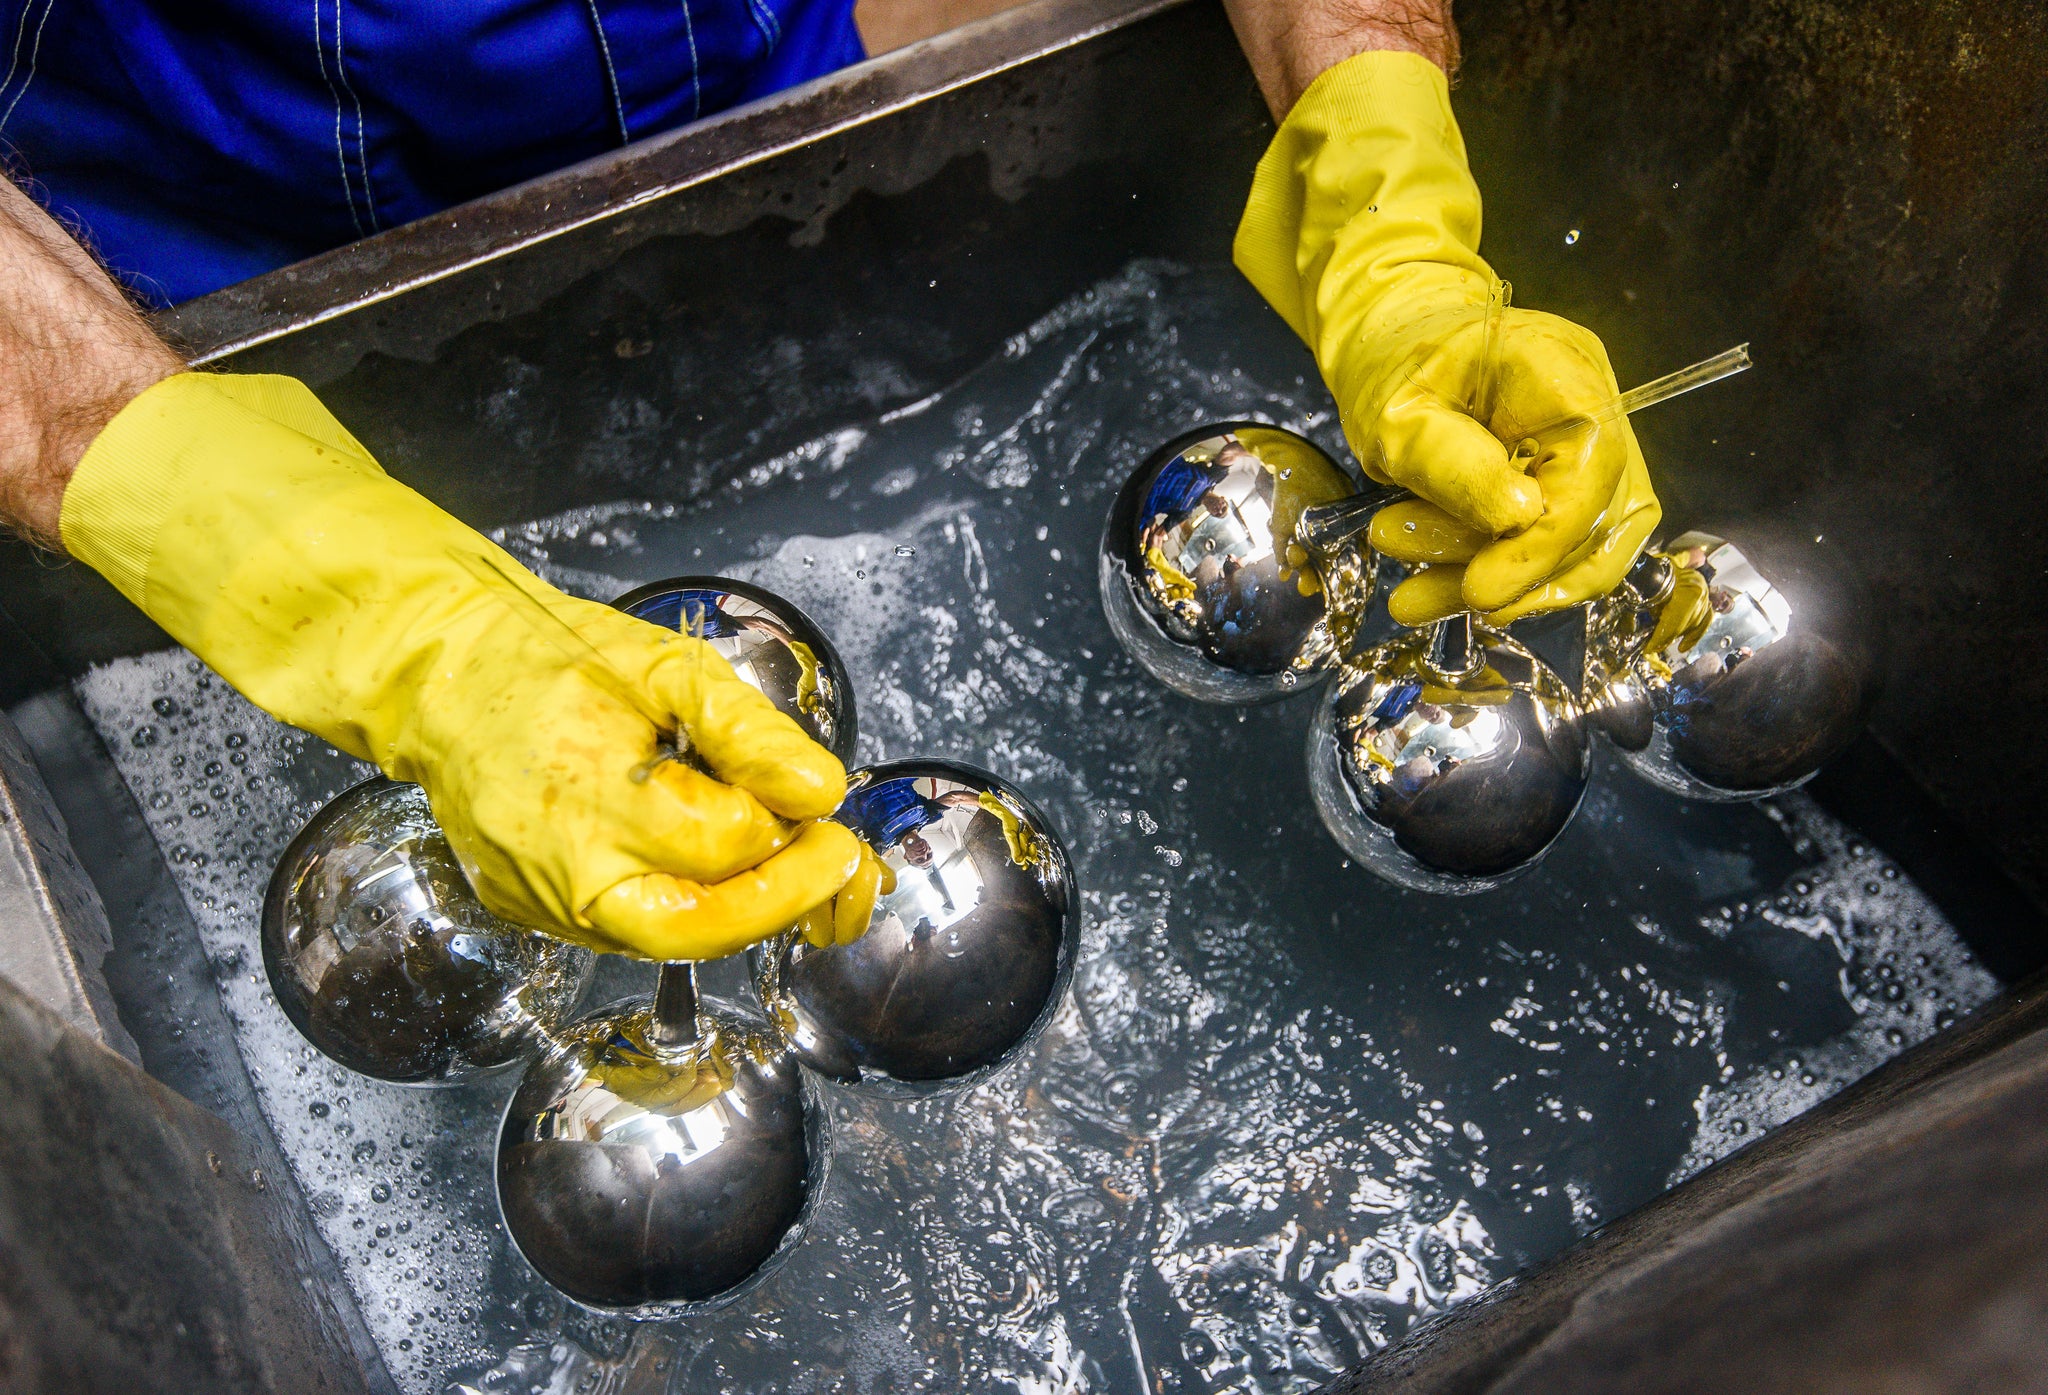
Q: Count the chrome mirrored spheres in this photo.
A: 7